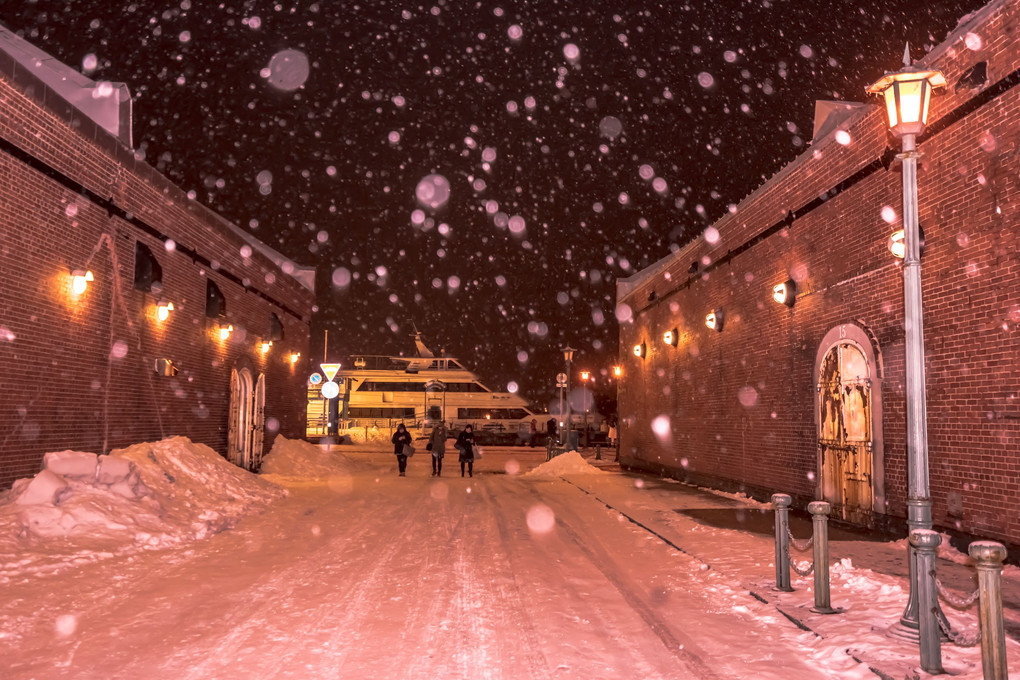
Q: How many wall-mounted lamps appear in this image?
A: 10